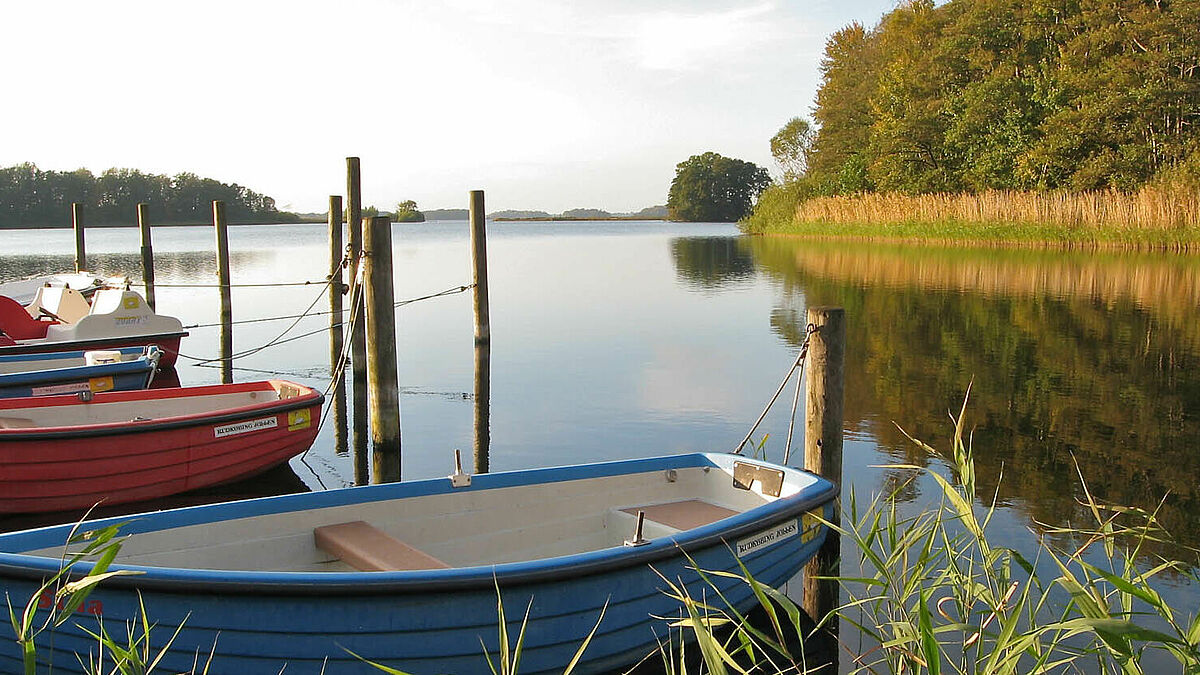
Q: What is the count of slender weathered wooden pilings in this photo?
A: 8